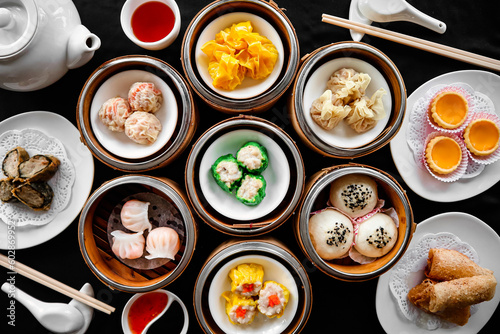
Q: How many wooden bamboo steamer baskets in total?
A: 7